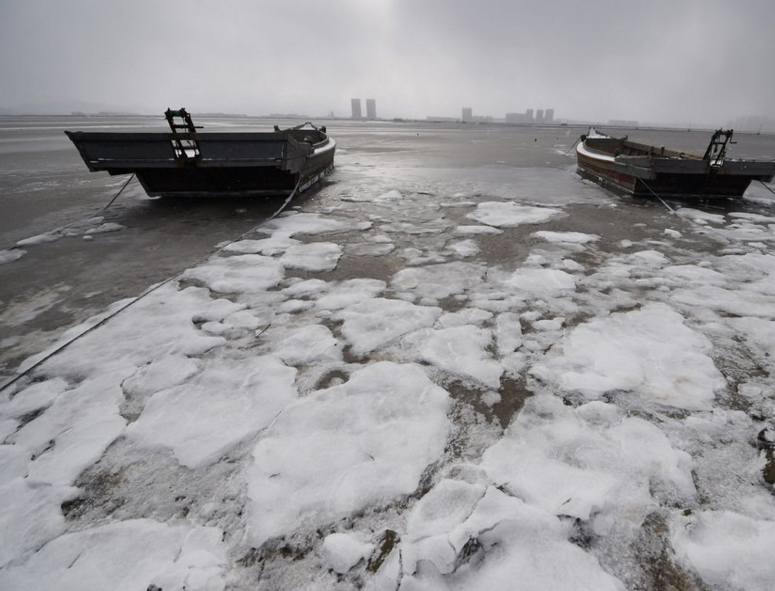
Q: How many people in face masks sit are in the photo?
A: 0